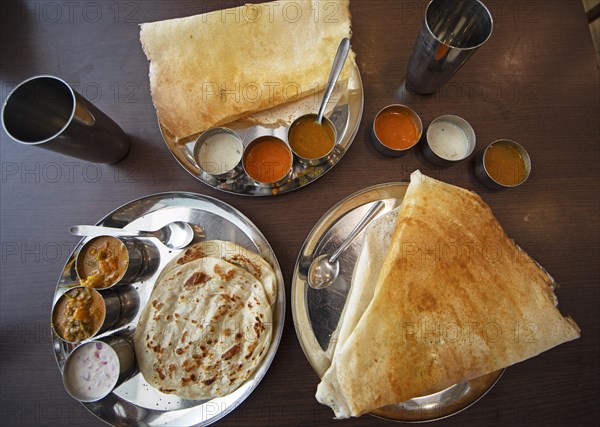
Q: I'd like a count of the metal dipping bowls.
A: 9